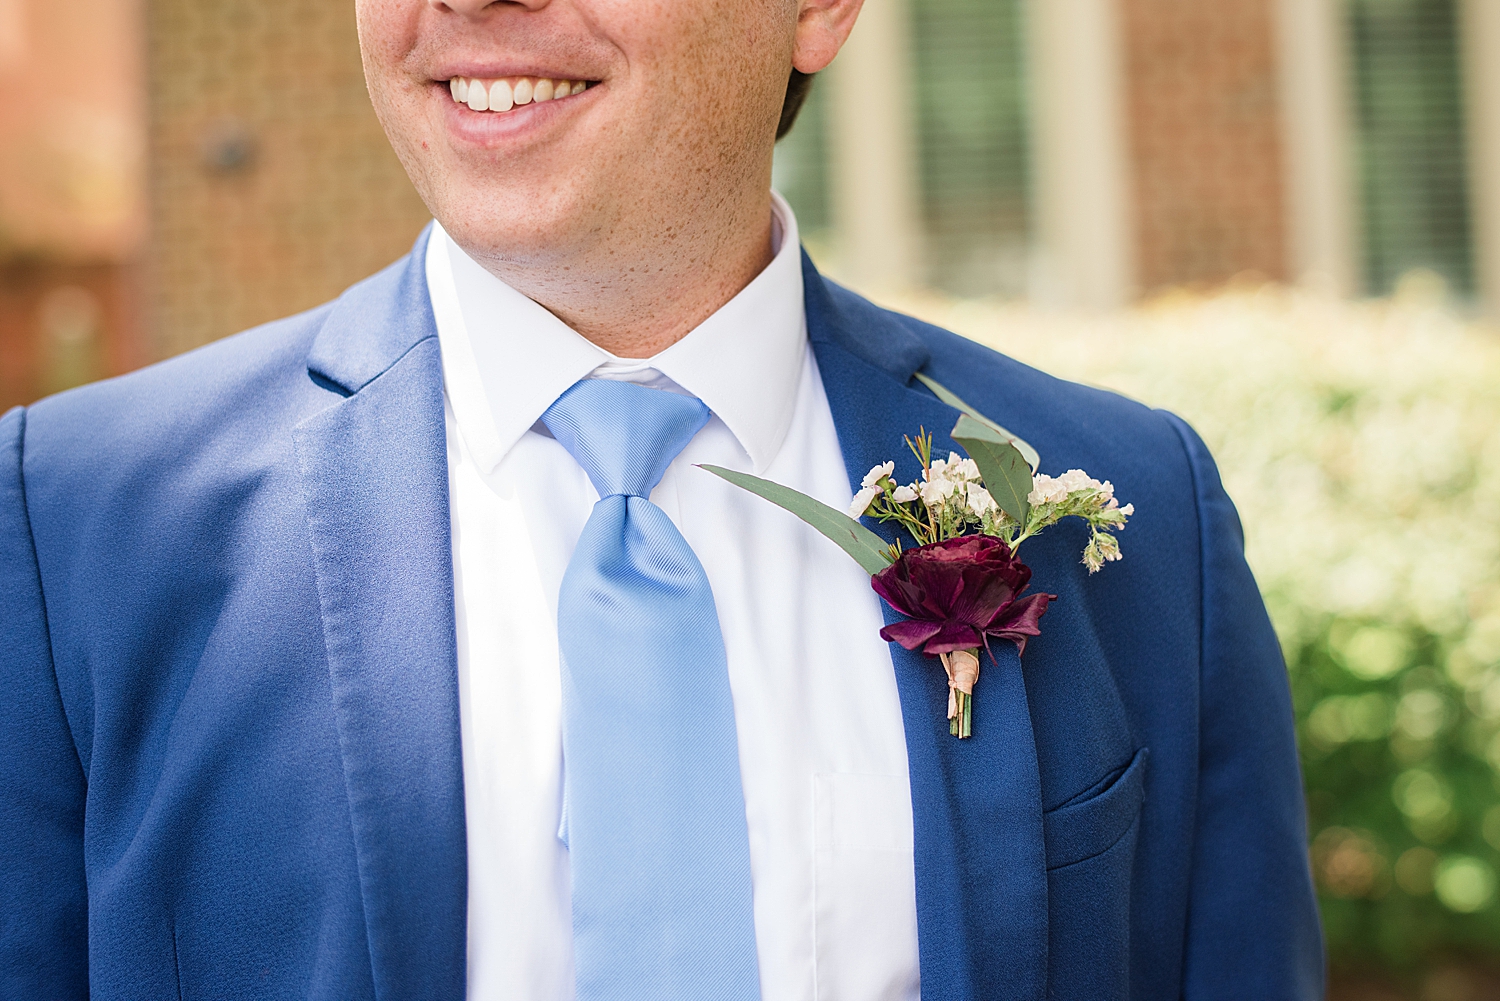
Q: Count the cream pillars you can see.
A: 4